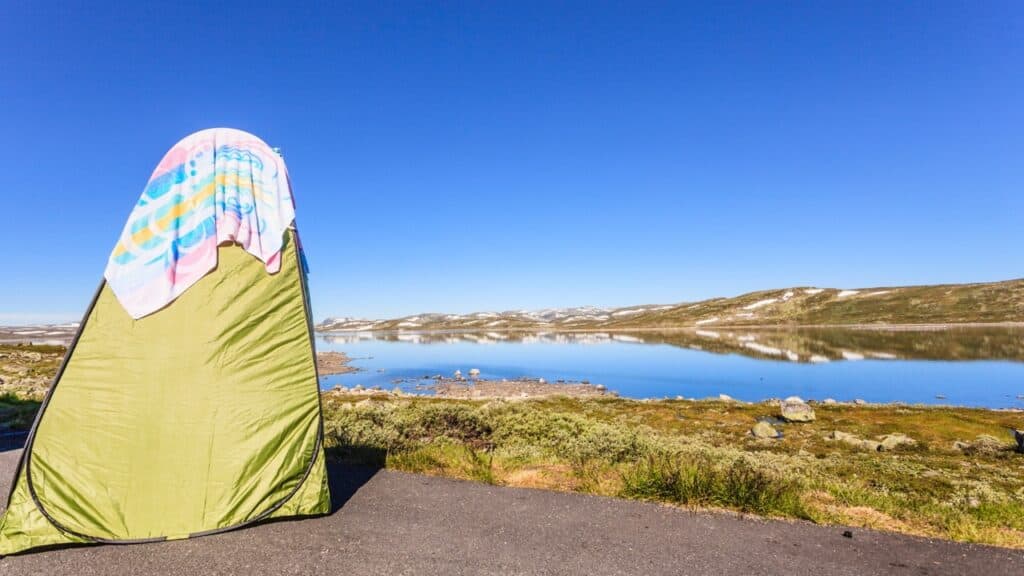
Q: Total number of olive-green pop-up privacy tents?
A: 1